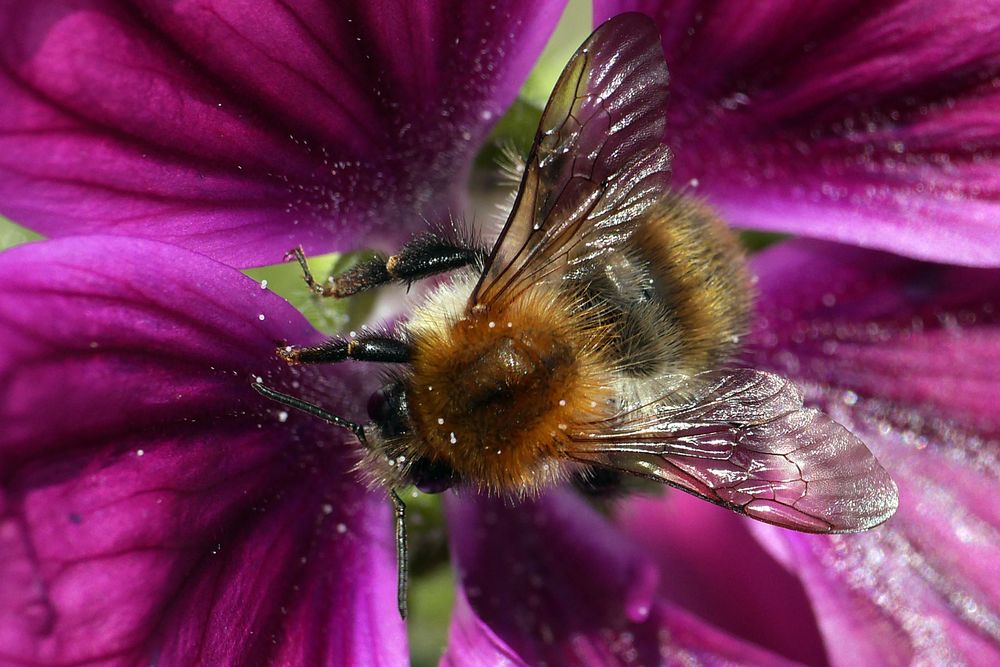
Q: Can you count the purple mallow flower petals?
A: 5